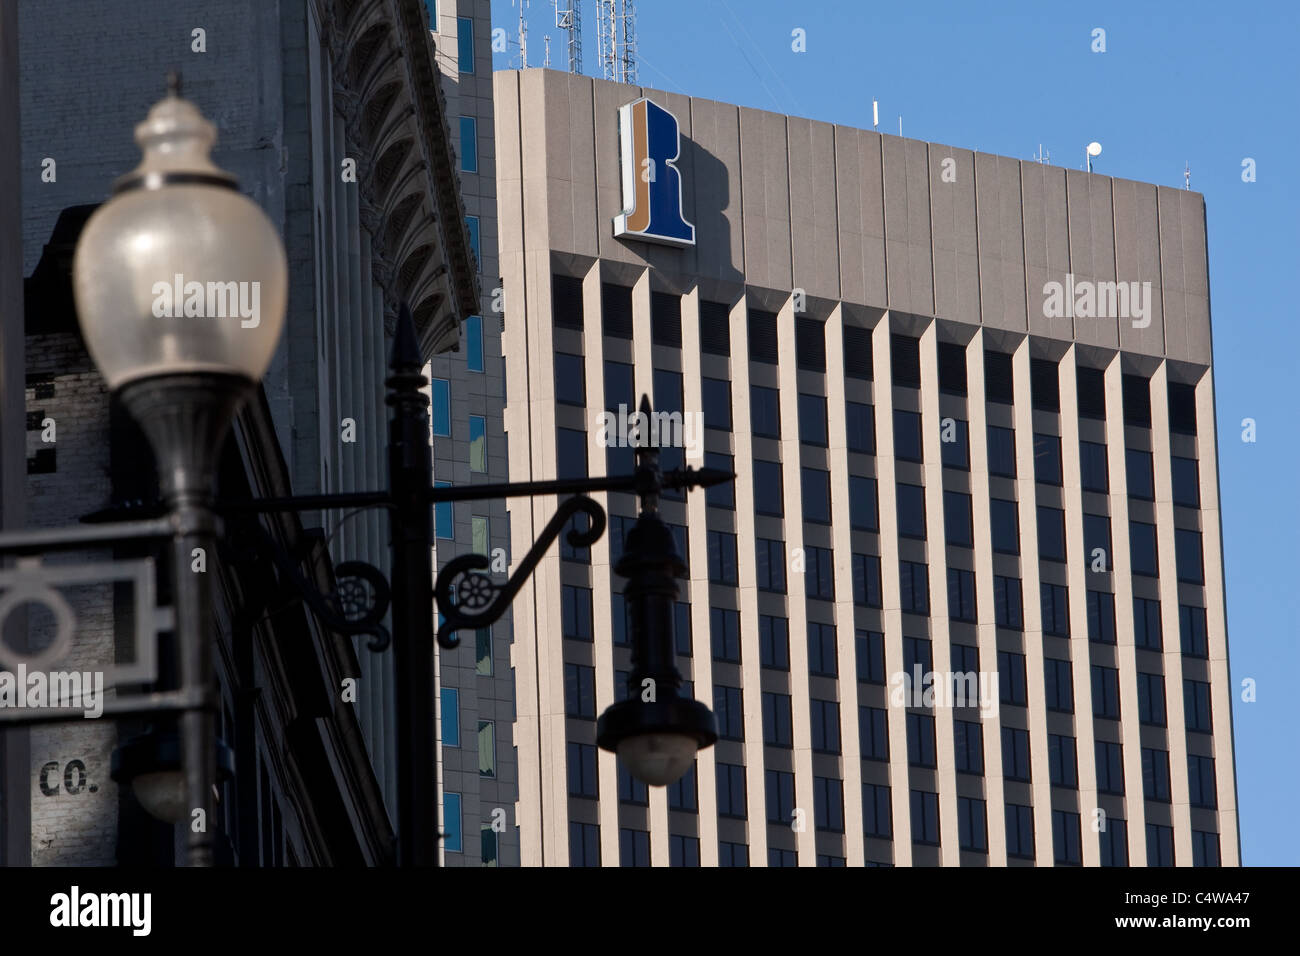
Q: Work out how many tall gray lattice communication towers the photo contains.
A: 3